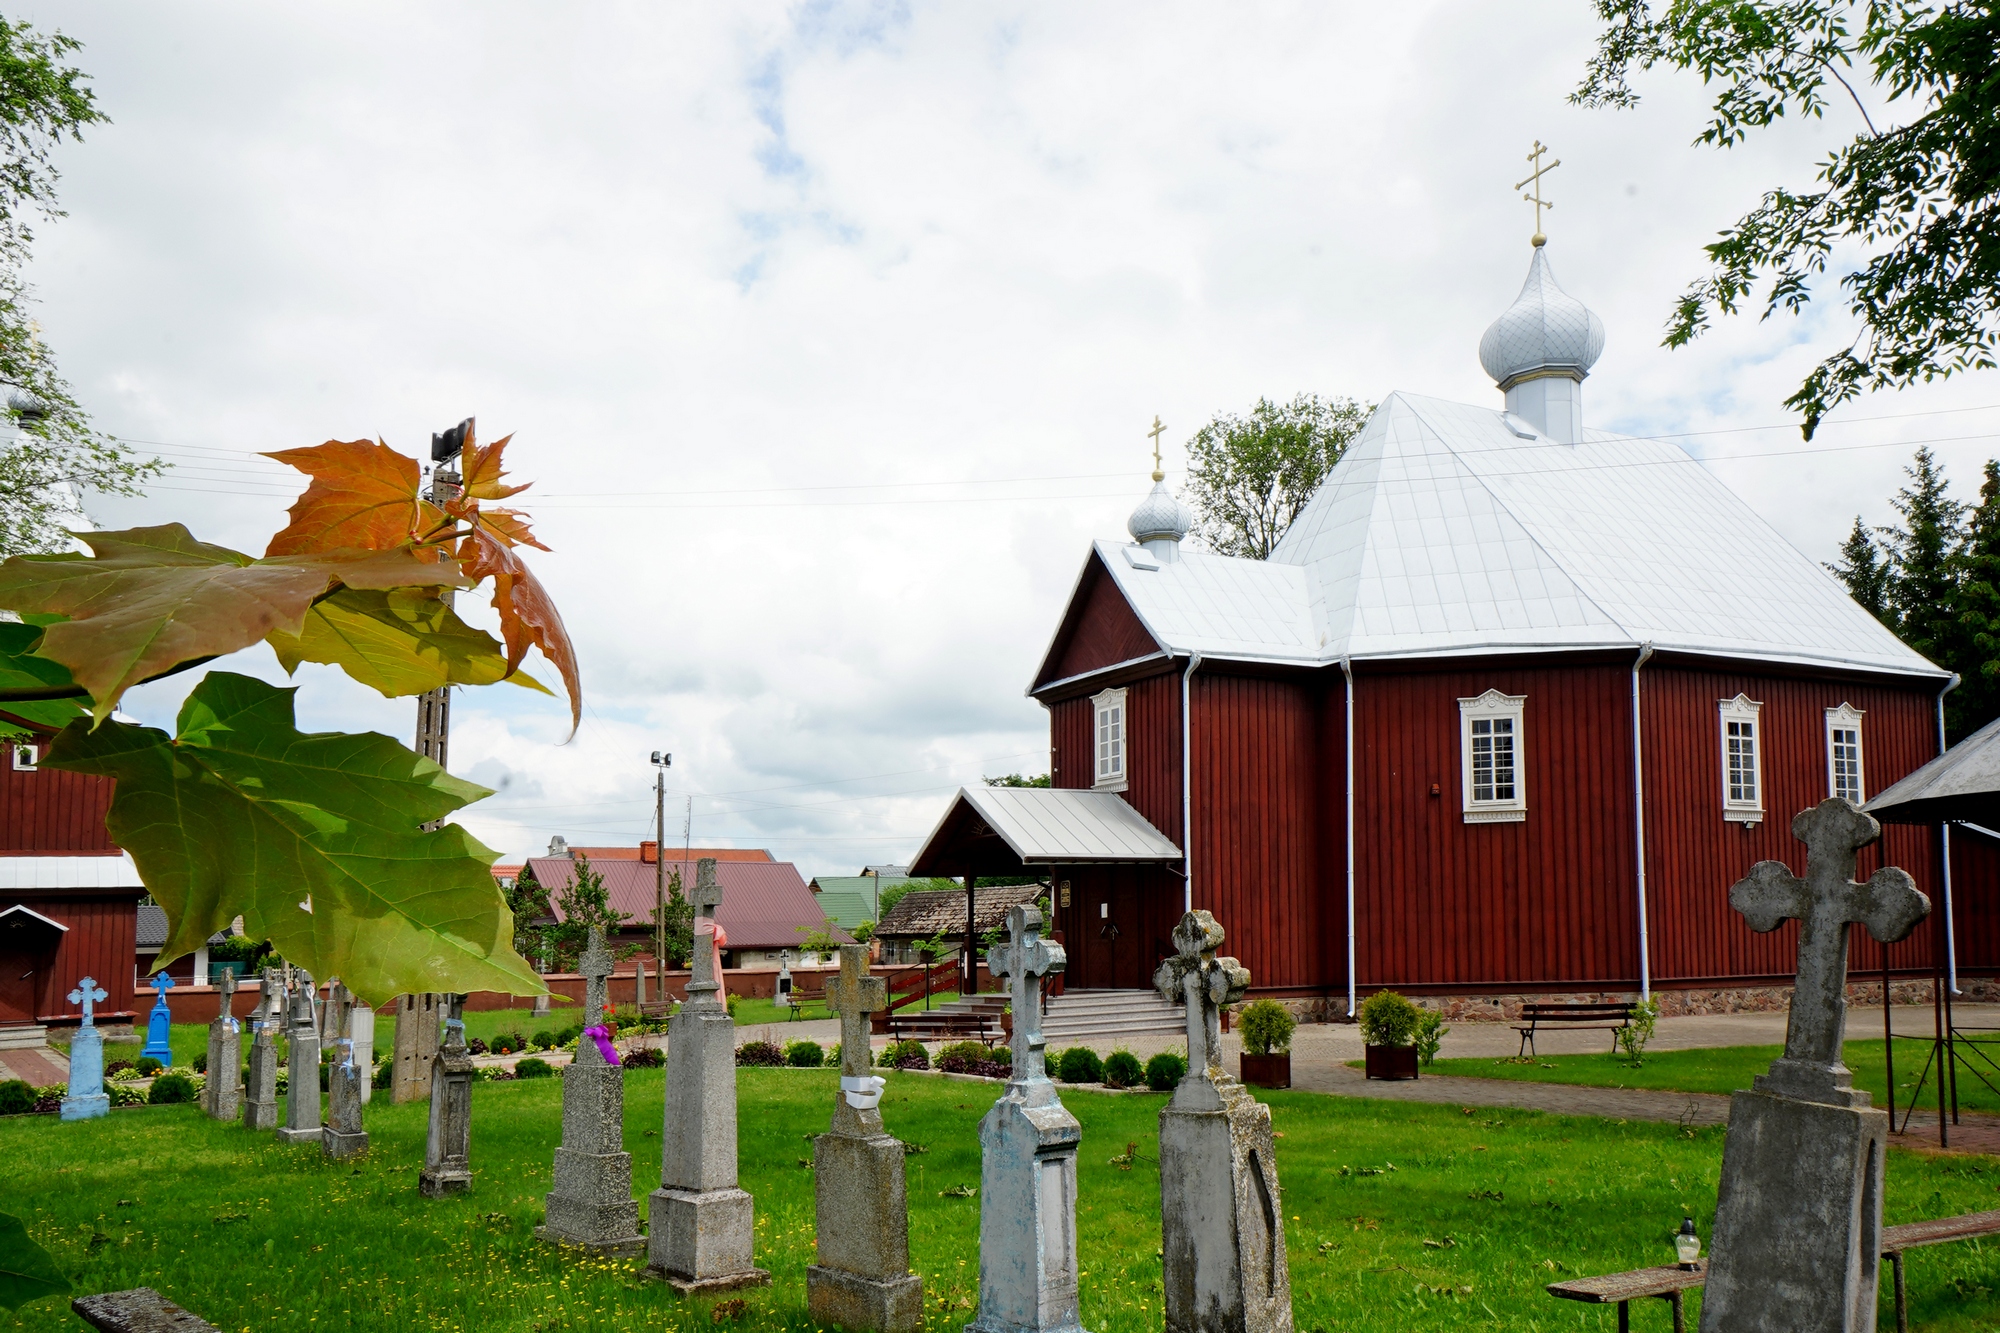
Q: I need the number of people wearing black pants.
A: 0